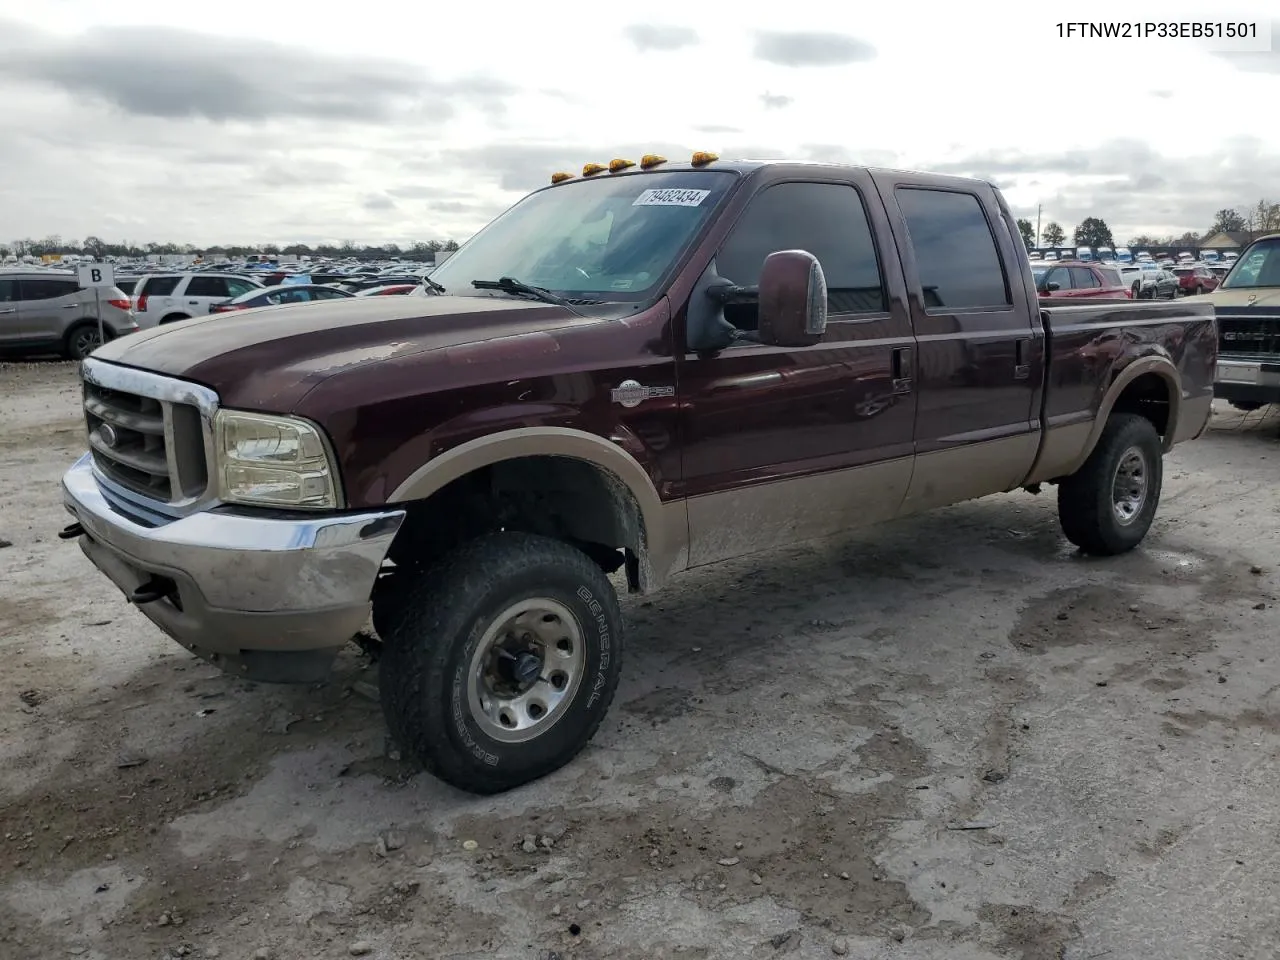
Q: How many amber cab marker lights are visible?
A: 5